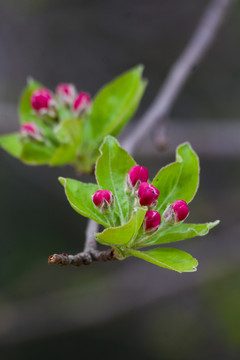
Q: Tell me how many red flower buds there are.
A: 9